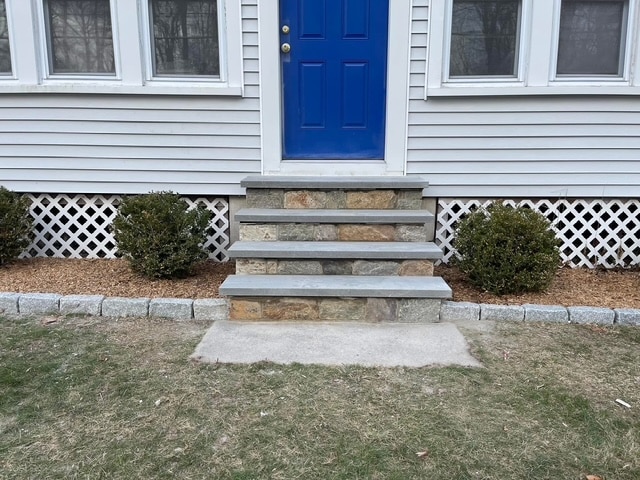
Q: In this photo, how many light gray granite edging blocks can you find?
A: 11